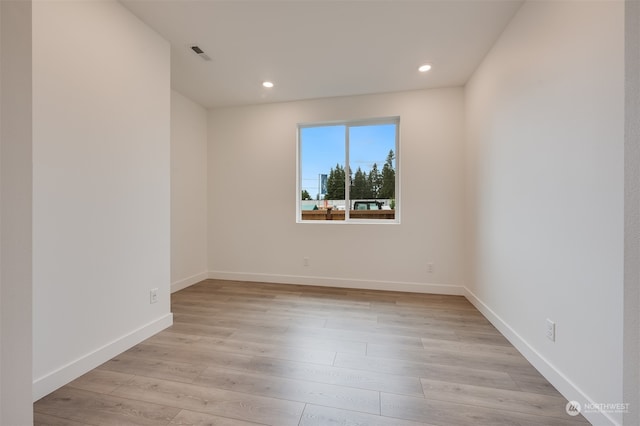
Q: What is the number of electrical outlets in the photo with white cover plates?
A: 4